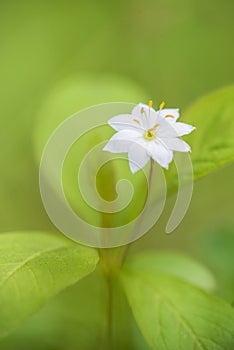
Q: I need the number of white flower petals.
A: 8